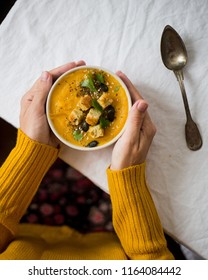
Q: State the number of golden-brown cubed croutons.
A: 5